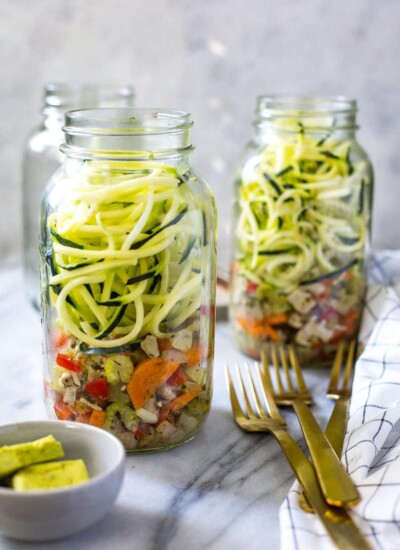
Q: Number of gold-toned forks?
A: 3